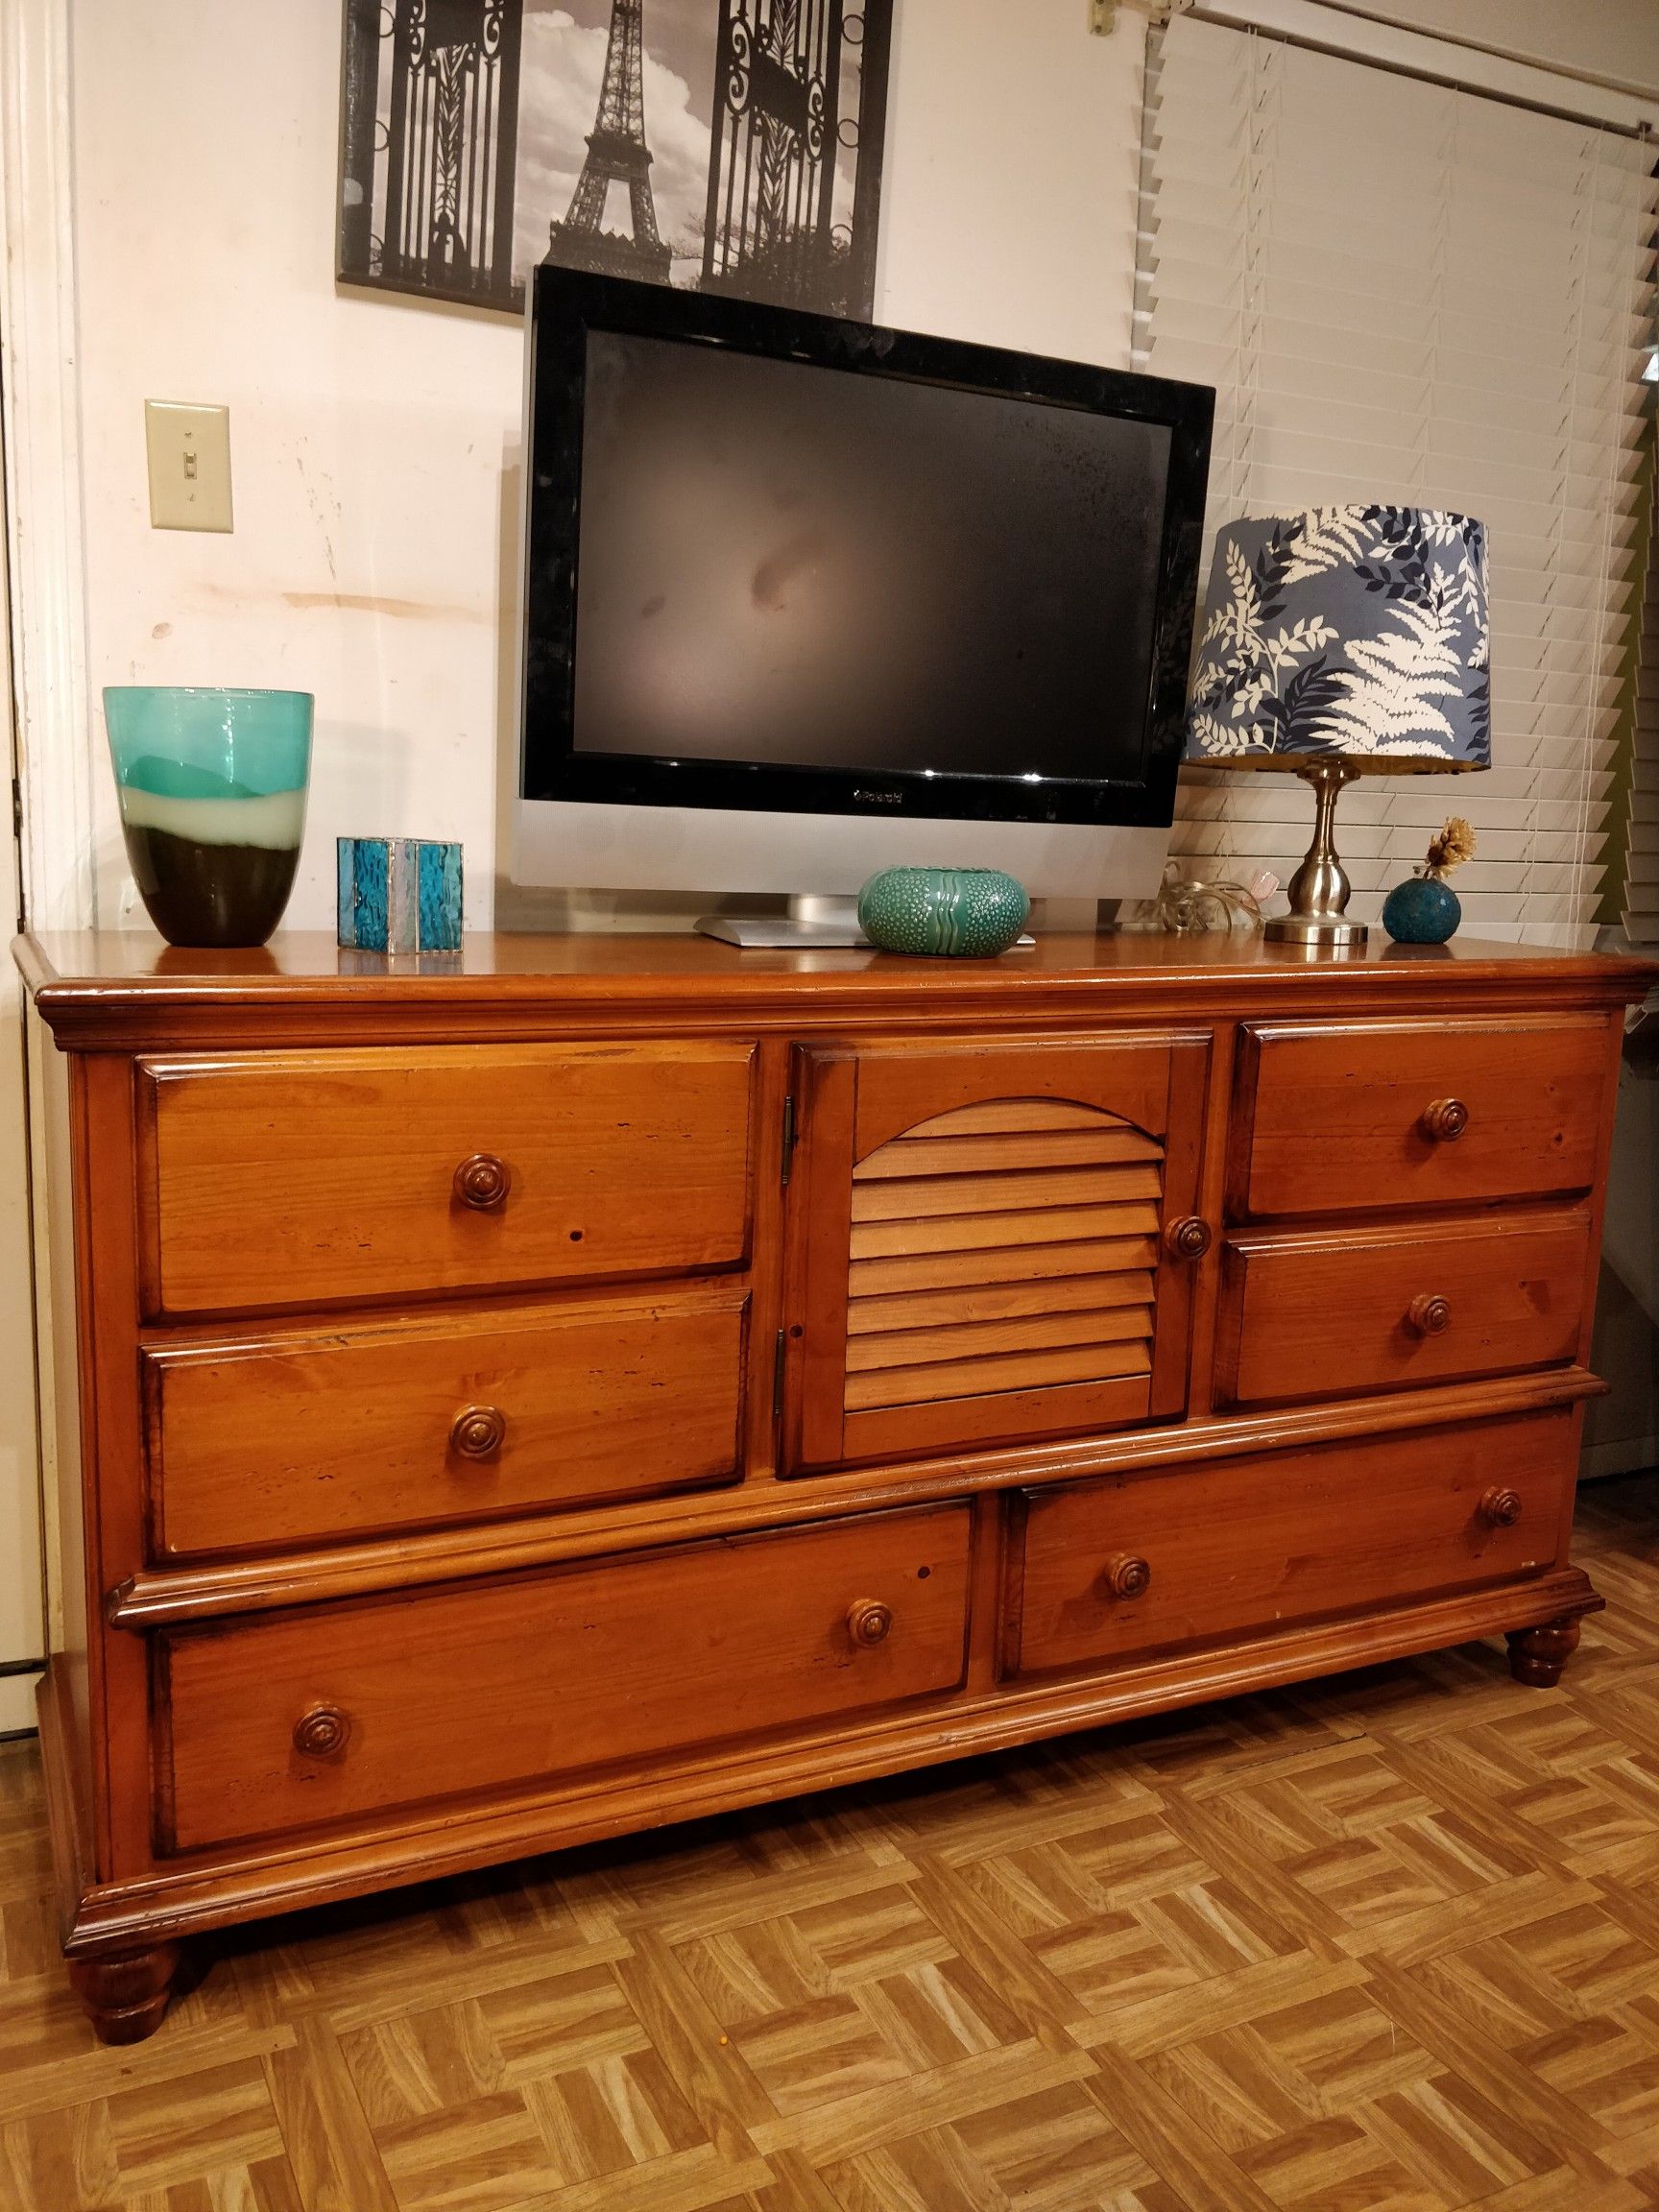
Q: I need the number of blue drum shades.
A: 1